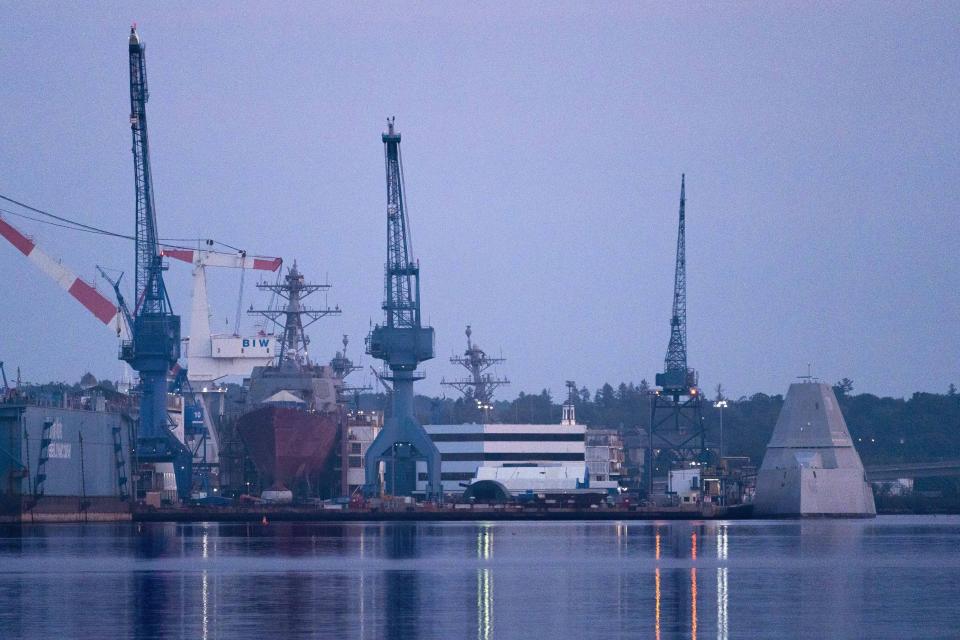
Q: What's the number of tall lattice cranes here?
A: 3